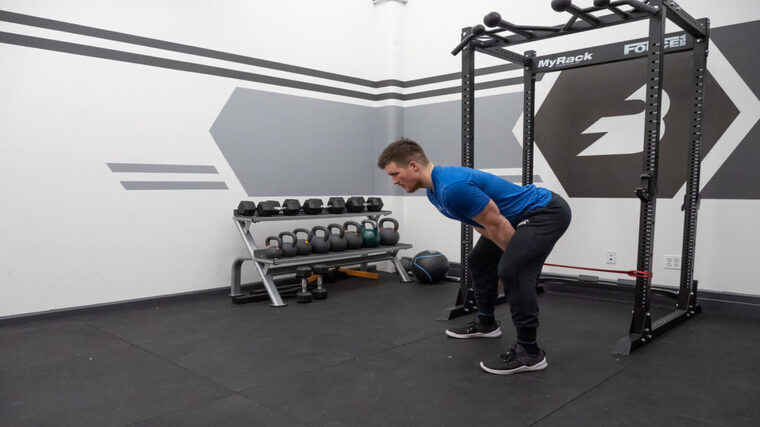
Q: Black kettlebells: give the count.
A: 7